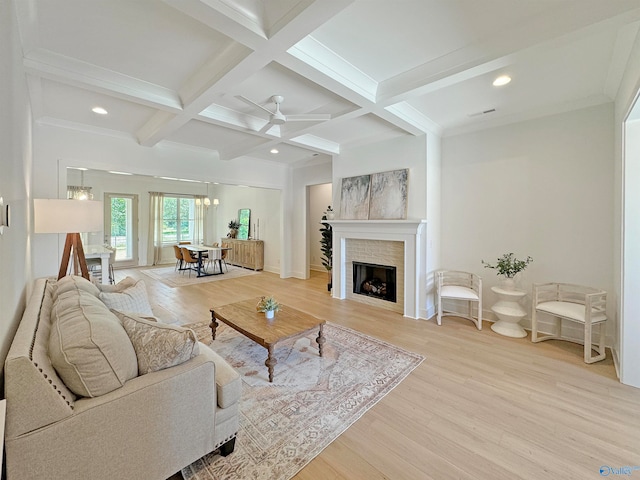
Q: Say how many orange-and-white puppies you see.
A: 0